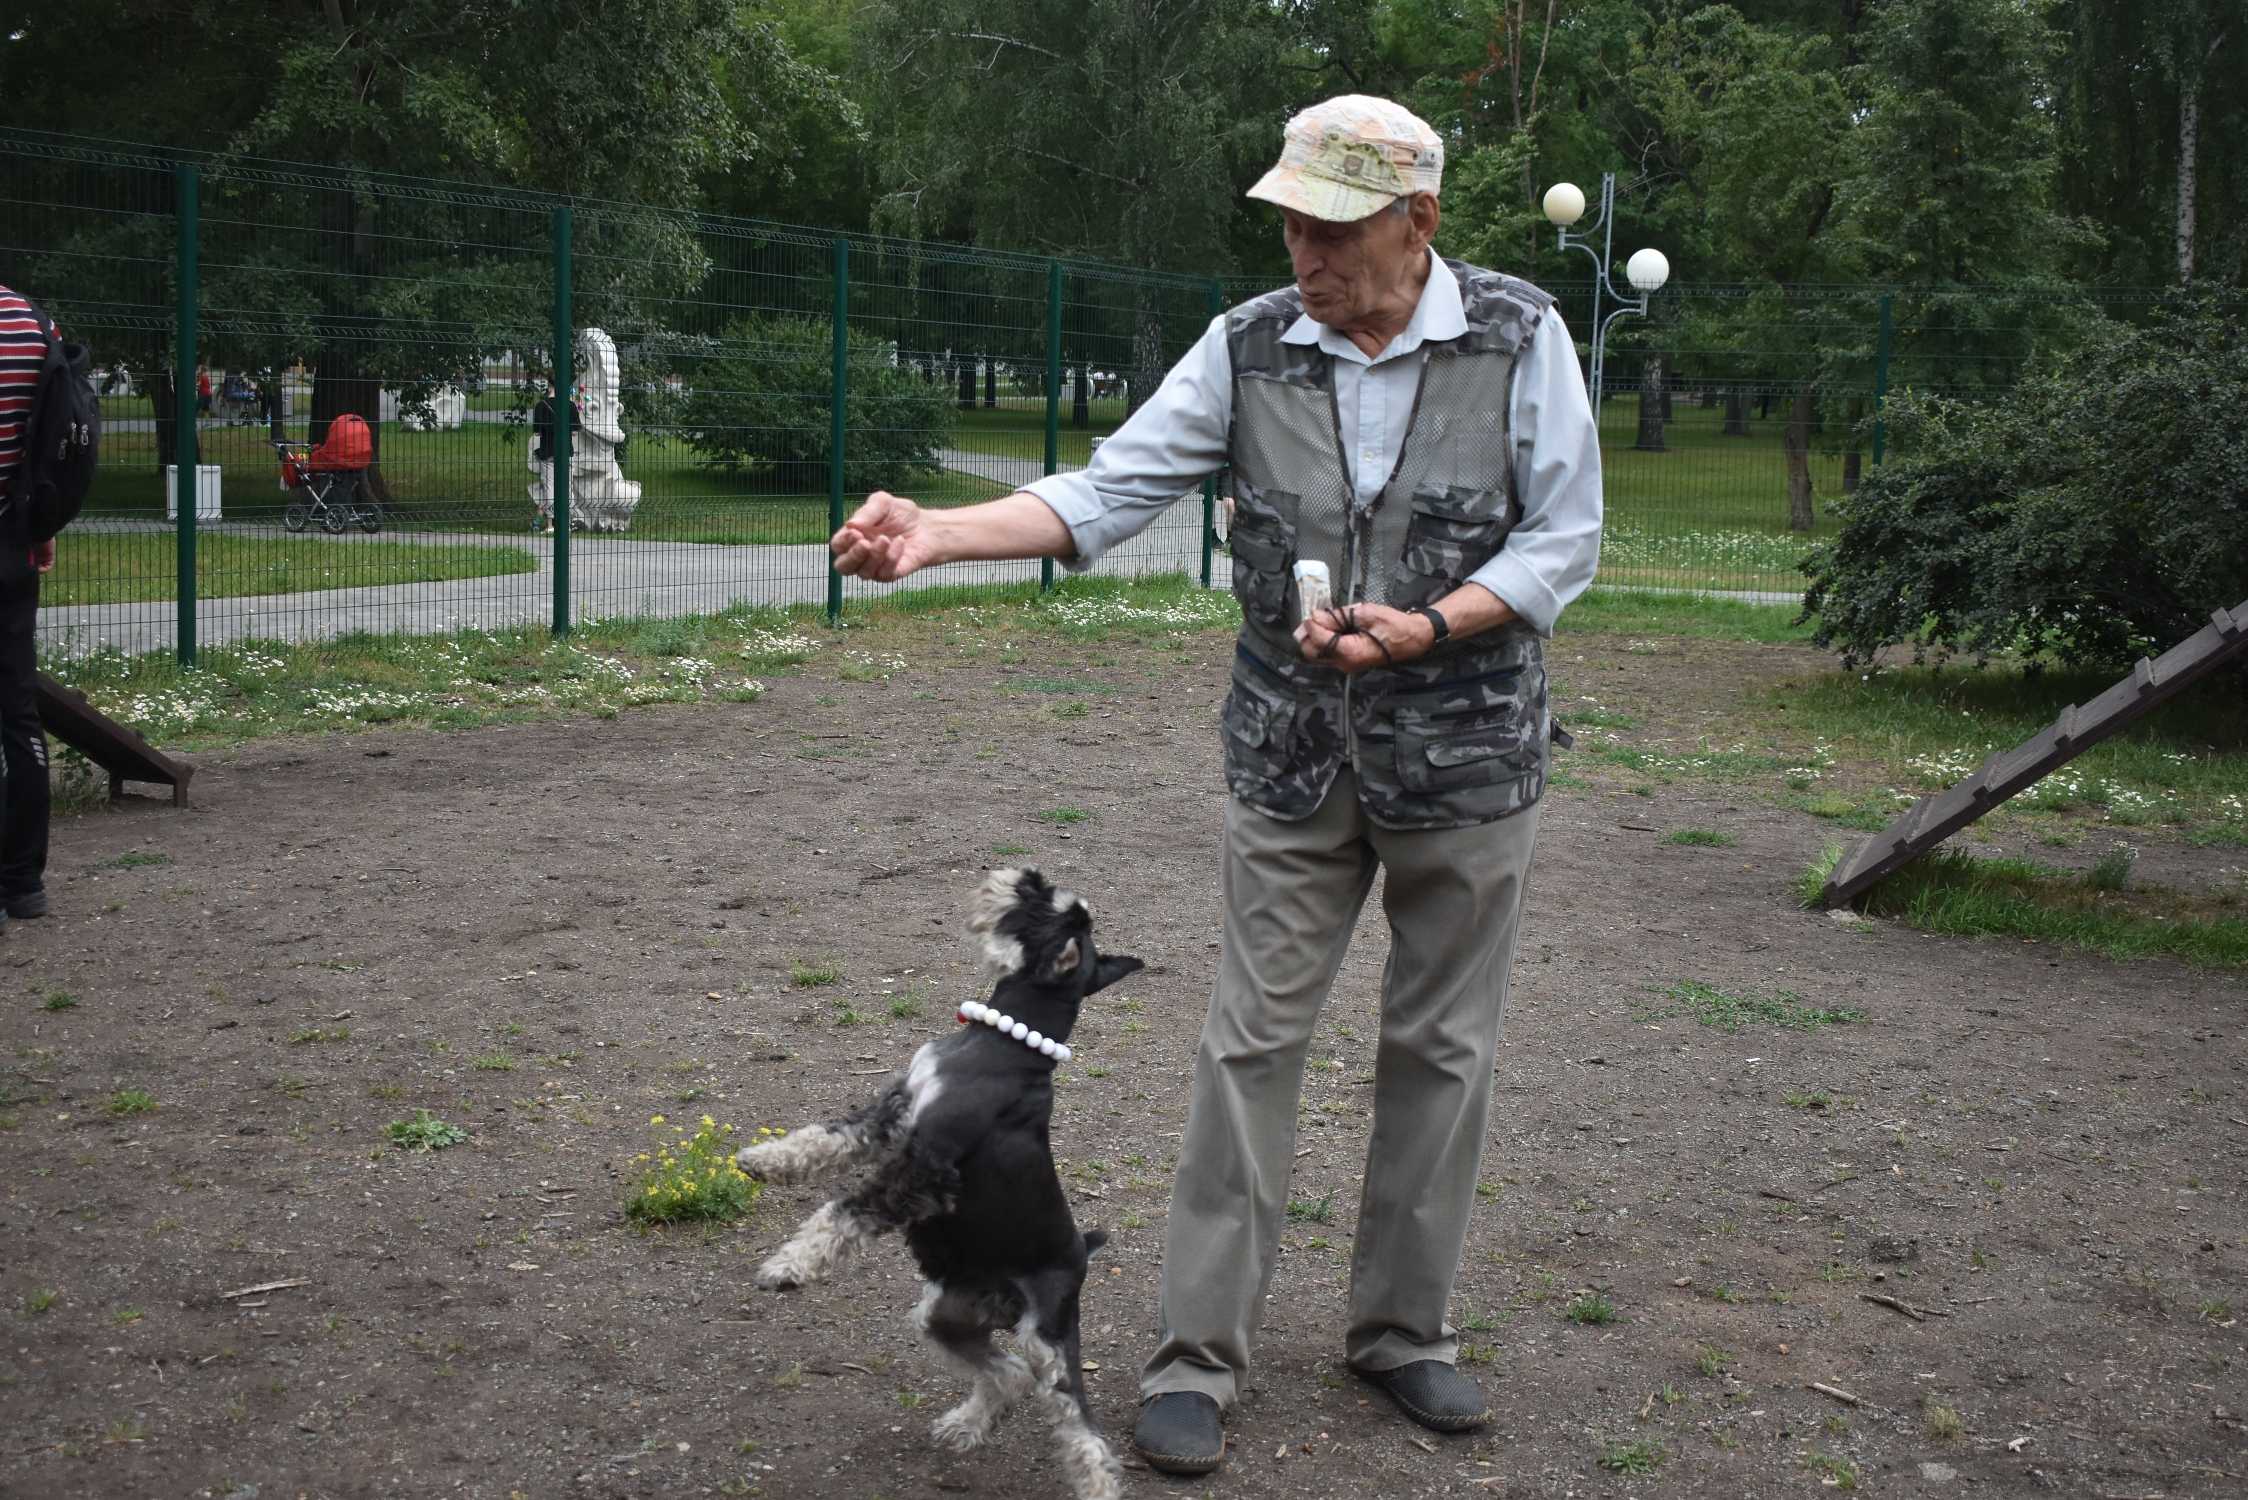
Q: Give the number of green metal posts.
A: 6